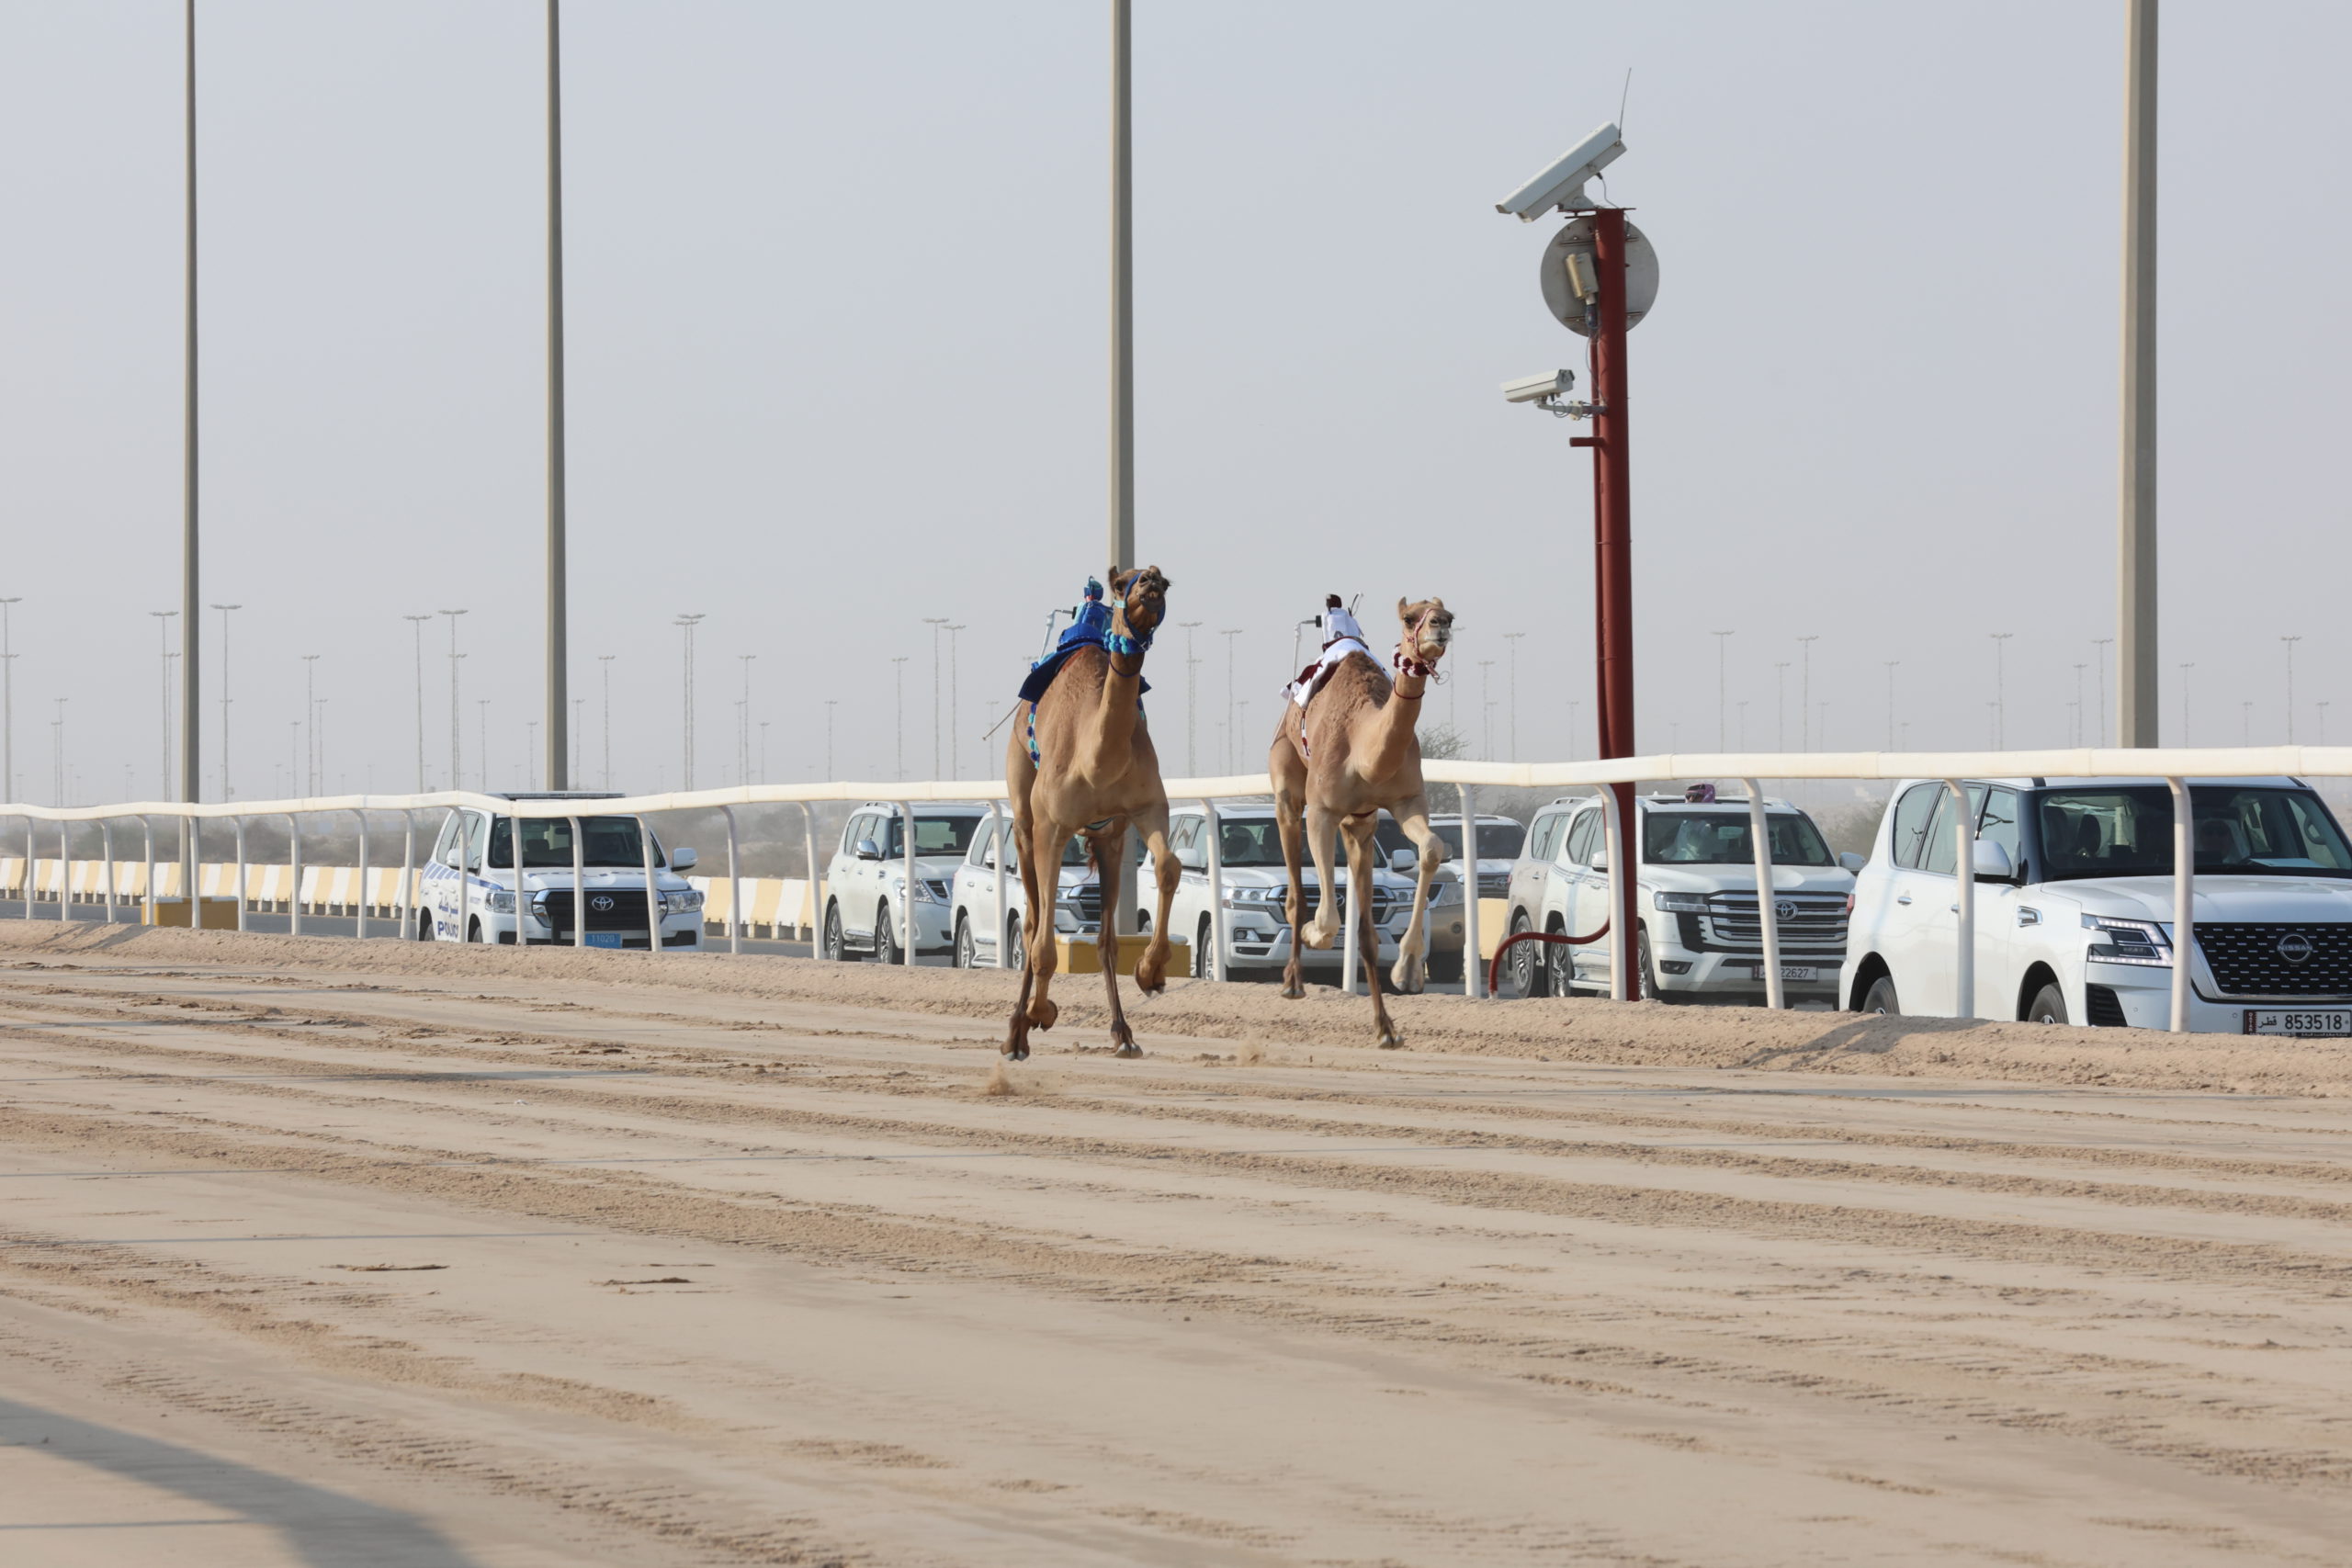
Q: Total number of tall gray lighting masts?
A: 4